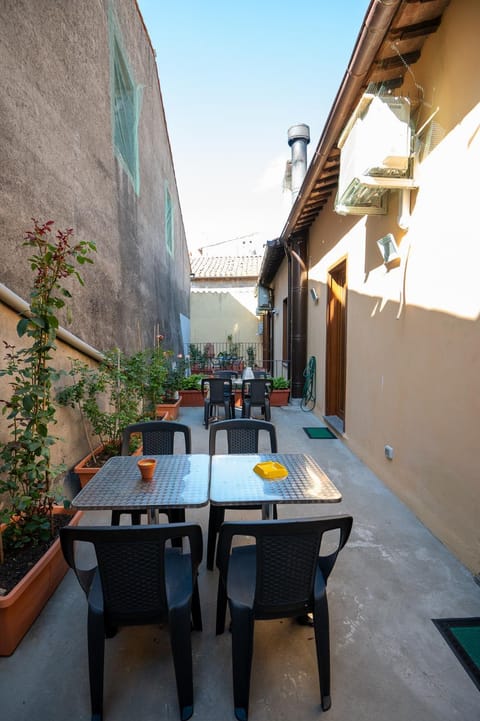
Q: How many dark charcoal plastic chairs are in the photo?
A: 8